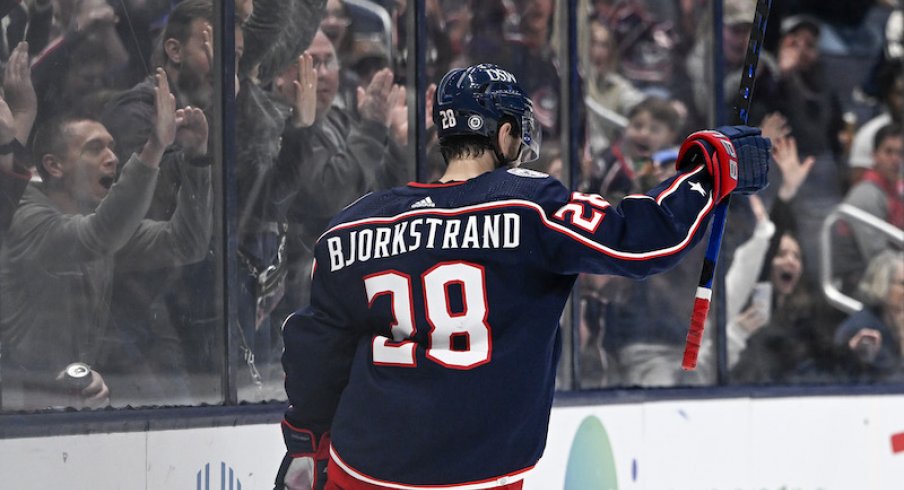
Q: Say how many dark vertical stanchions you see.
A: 4